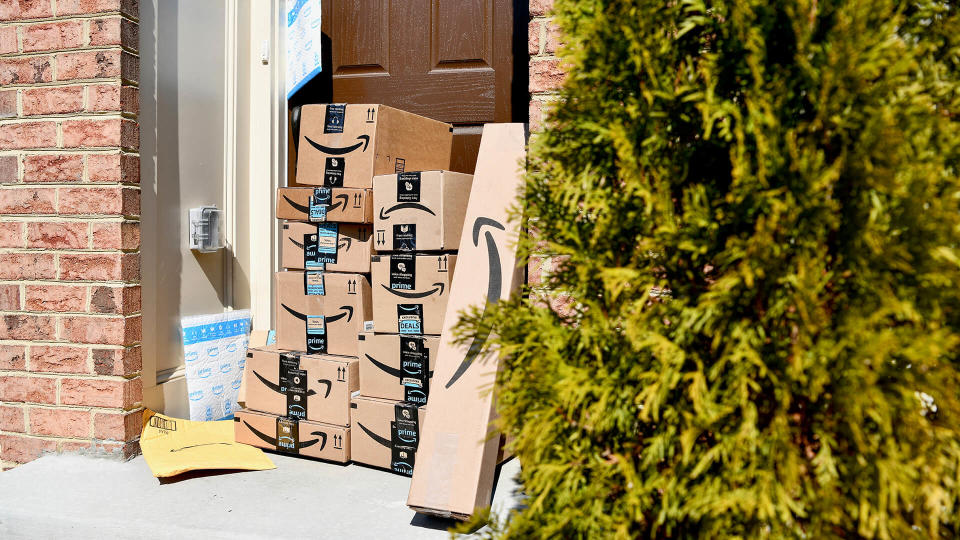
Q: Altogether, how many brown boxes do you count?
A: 11